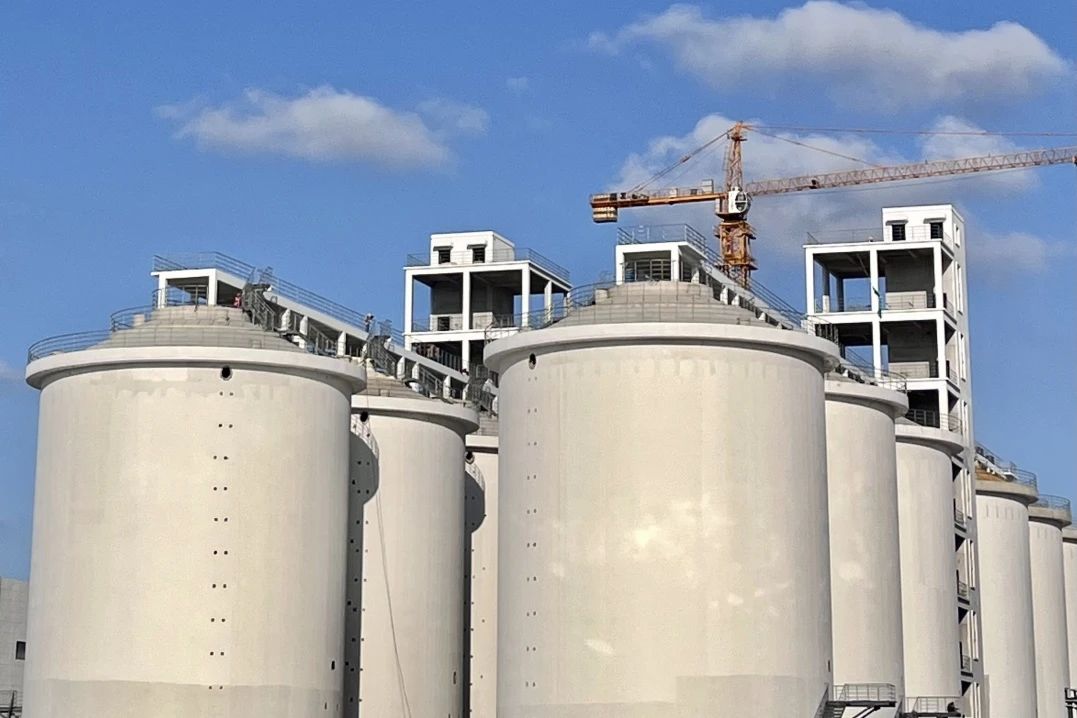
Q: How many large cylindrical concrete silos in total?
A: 9